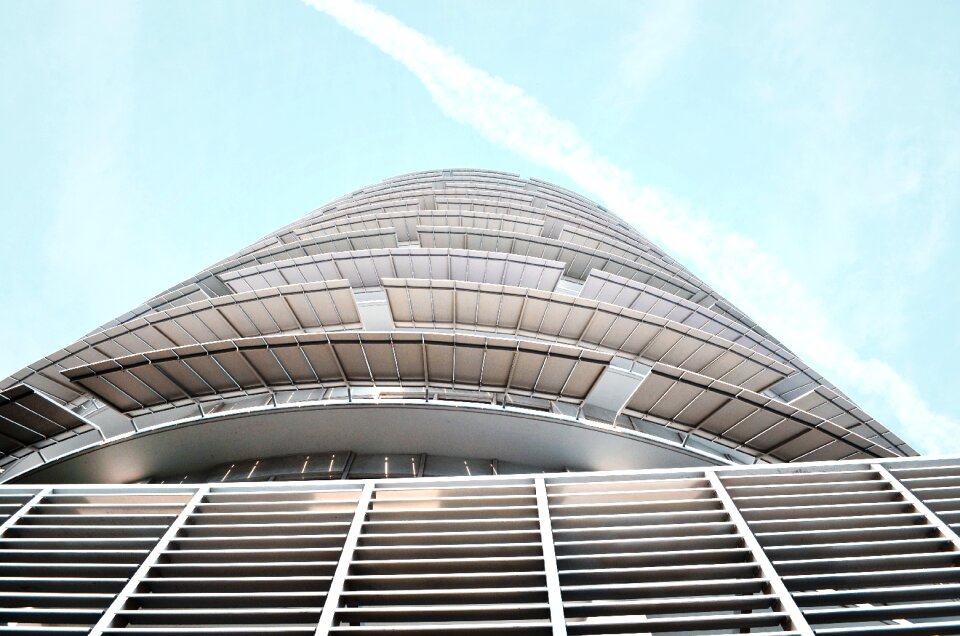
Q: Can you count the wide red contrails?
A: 0